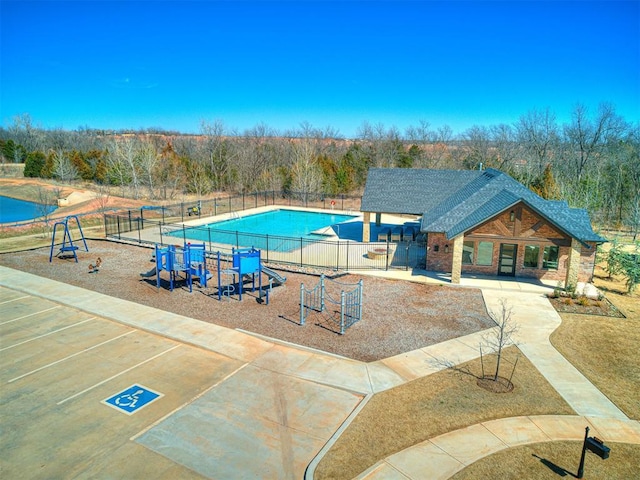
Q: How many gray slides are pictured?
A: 2